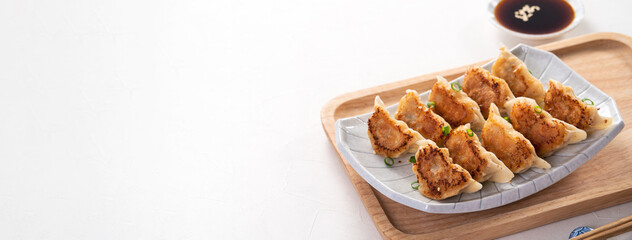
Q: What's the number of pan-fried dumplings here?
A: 10